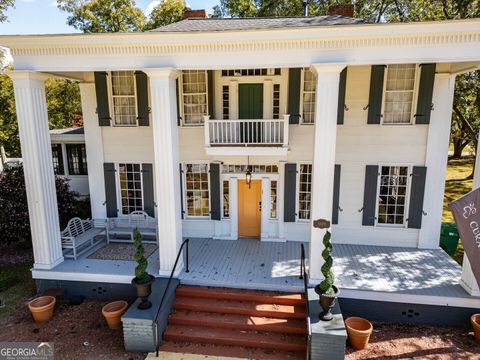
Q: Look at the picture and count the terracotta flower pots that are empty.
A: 4